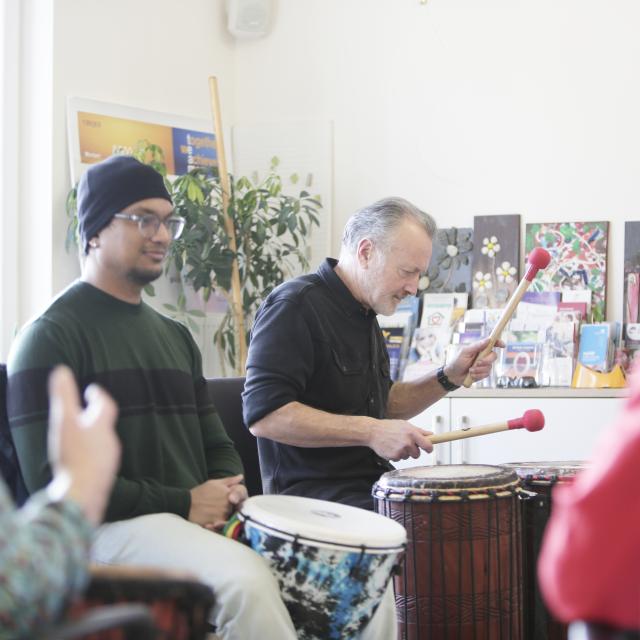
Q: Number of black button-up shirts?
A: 1